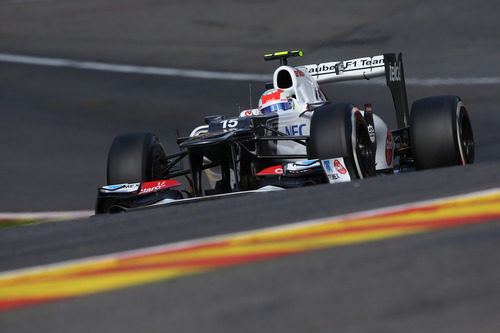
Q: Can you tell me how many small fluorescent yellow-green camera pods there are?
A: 1